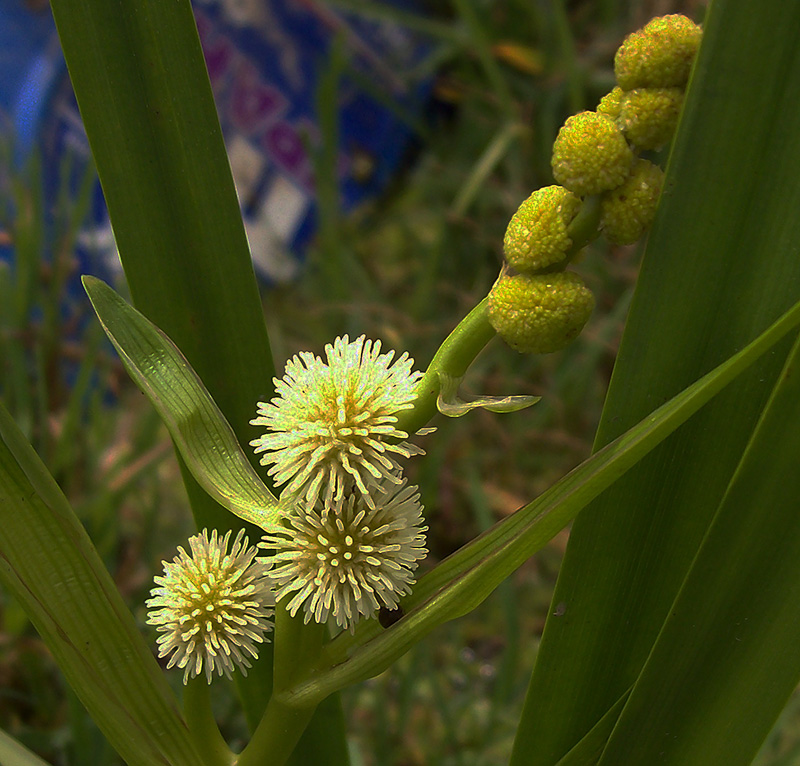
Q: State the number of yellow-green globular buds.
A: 7